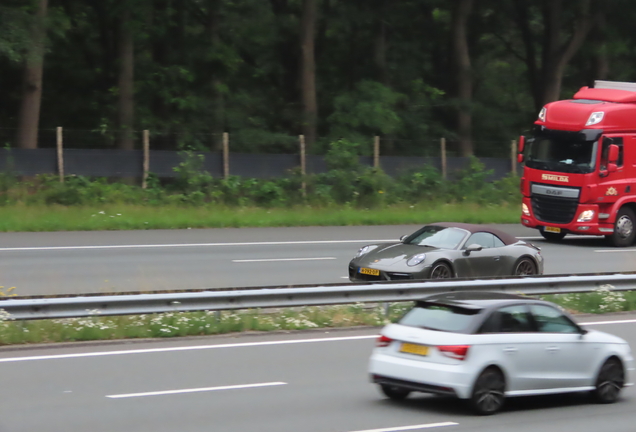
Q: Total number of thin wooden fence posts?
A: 7